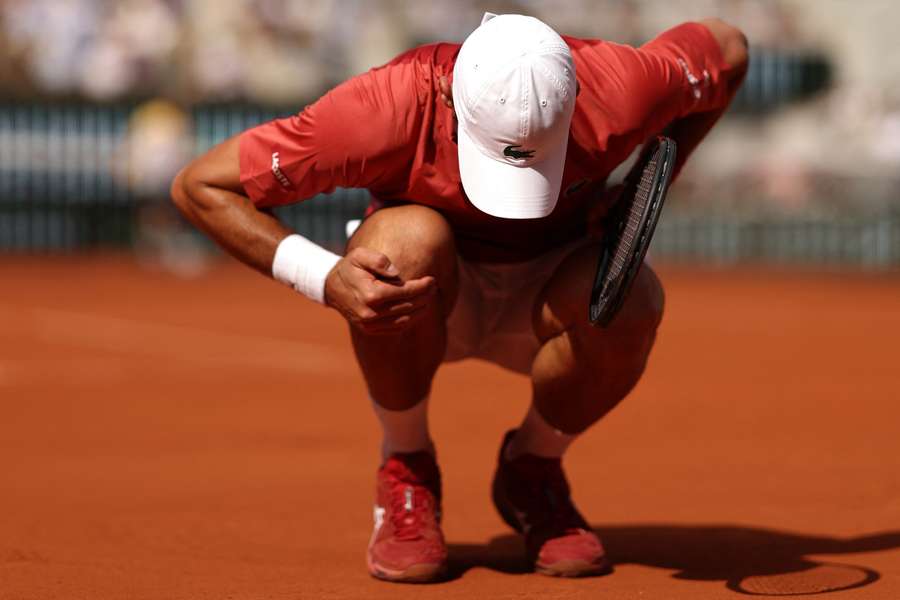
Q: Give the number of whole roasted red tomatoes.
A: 0